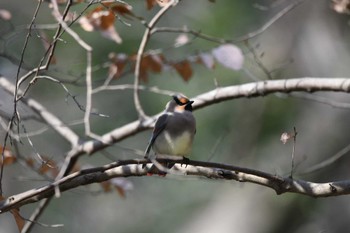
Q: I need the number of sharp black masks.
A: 1